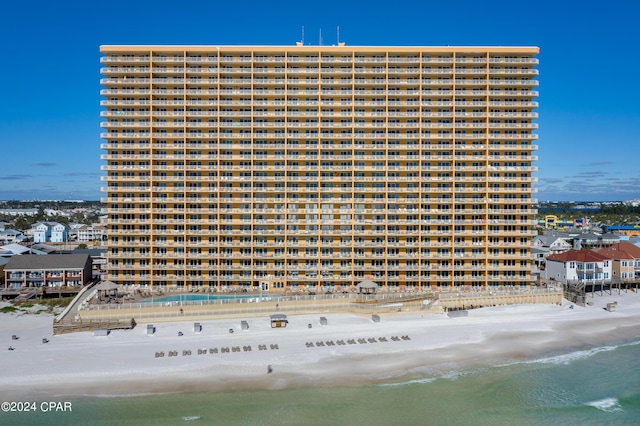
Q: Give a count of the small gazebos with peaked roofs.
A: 2